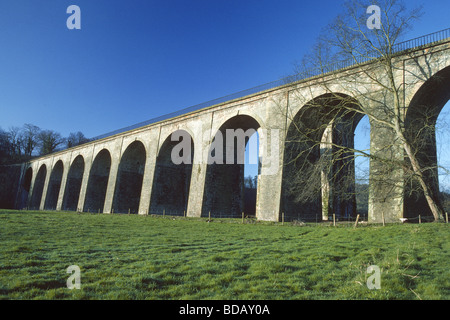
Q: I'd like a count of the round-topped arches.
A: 10